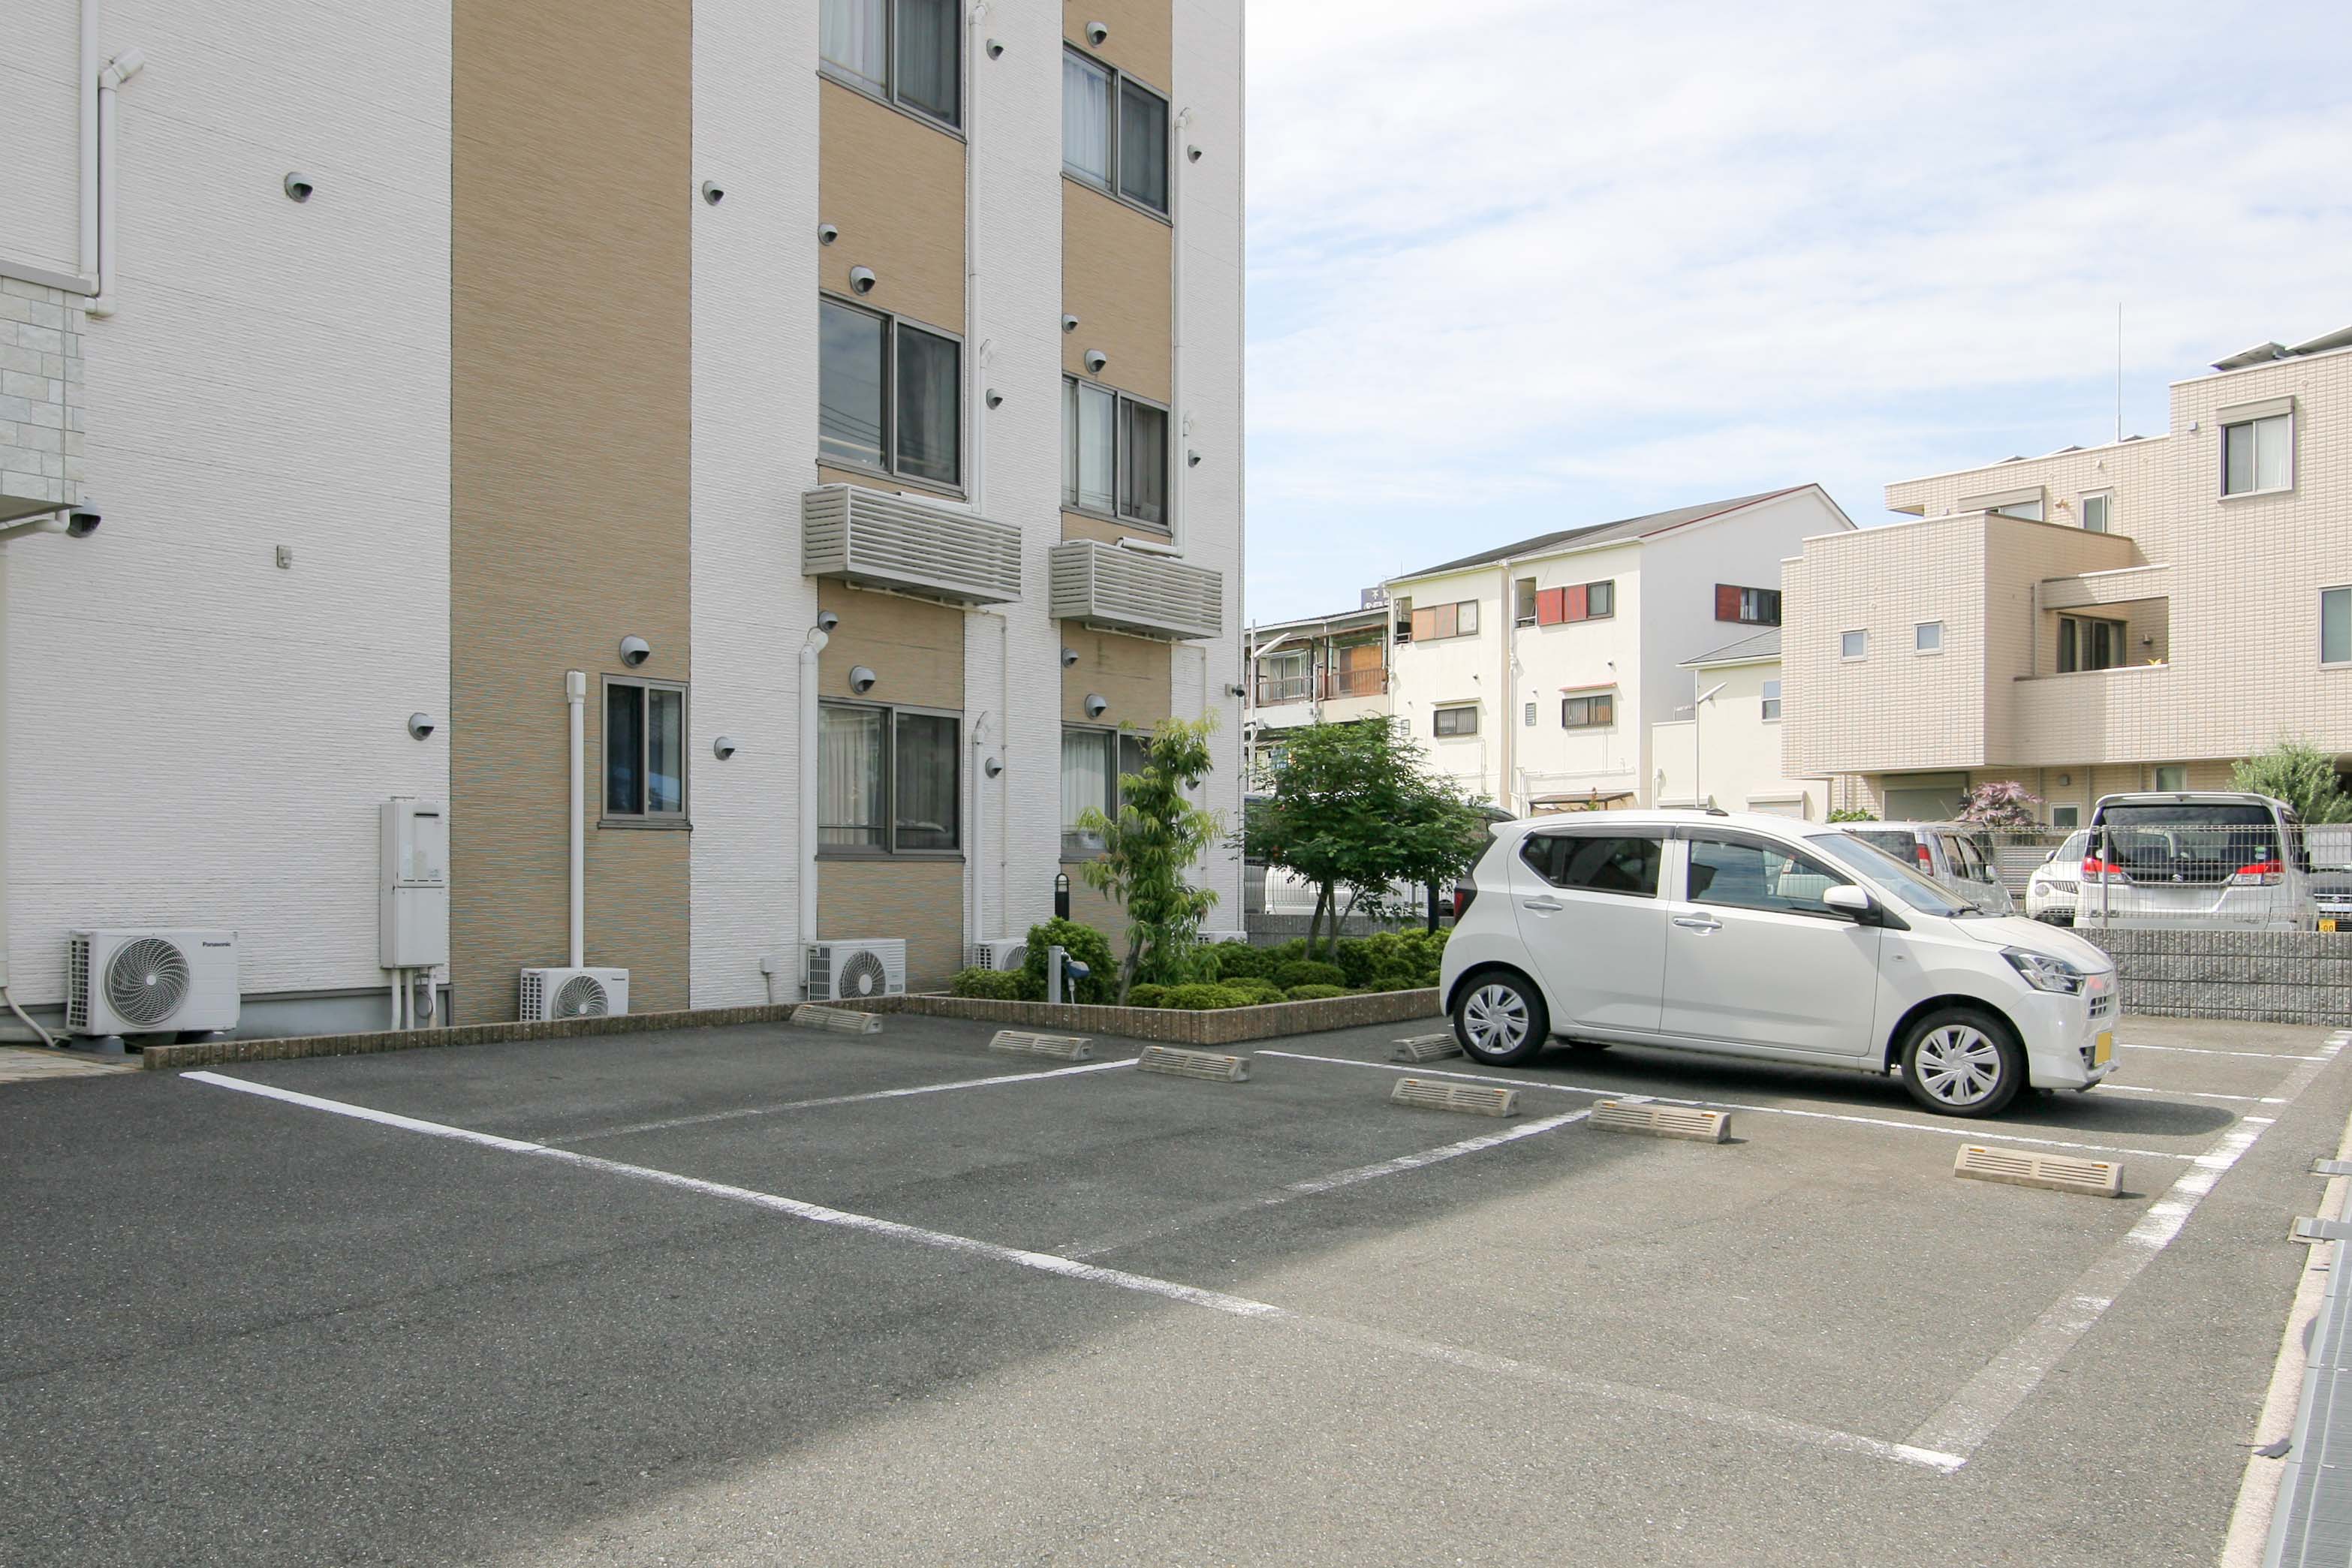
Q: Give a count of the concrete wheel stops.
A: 7